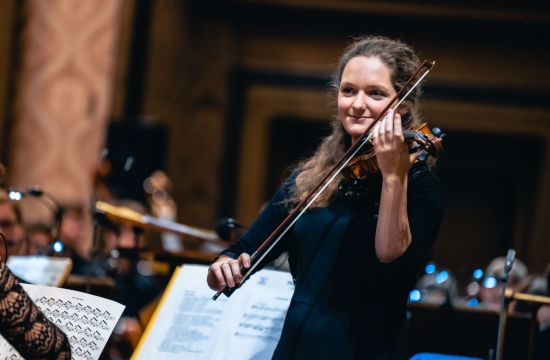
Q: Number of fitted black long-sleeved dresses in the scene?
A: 1